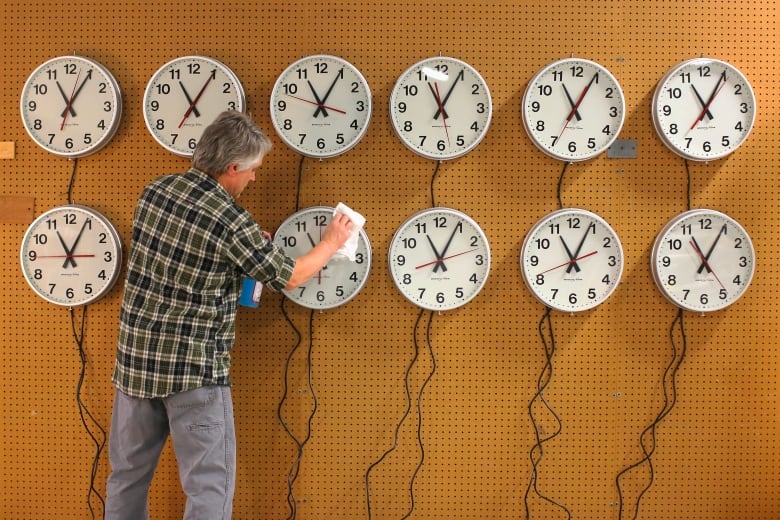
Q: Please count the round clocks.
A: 11